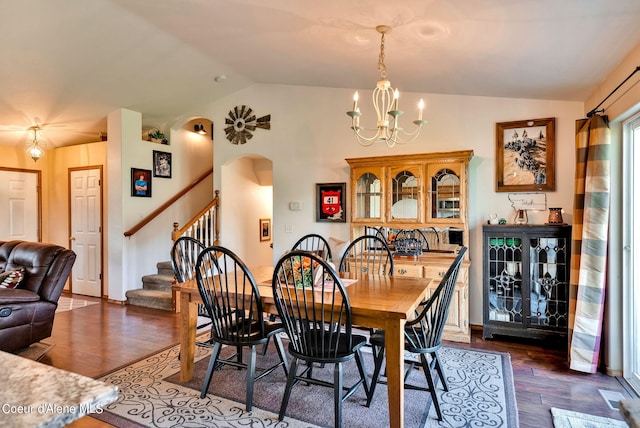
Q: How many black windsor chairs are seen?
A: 6